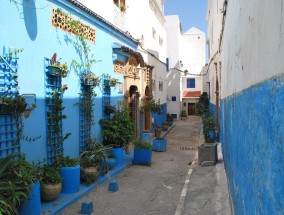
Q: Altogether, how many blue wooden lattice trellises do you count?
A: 4